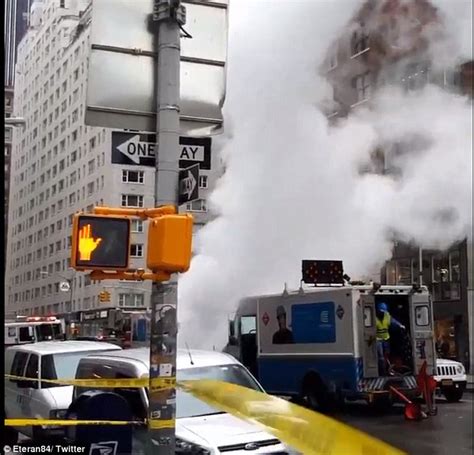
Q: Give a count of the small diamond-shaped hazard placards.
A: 2